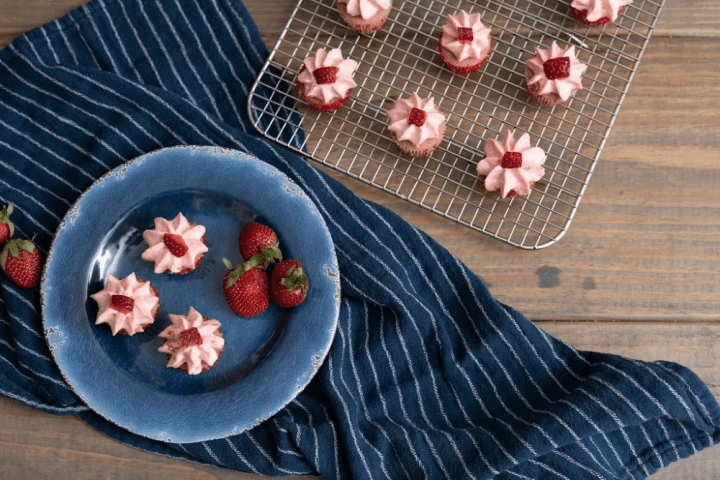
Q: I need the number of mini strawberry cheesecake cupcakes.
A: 10